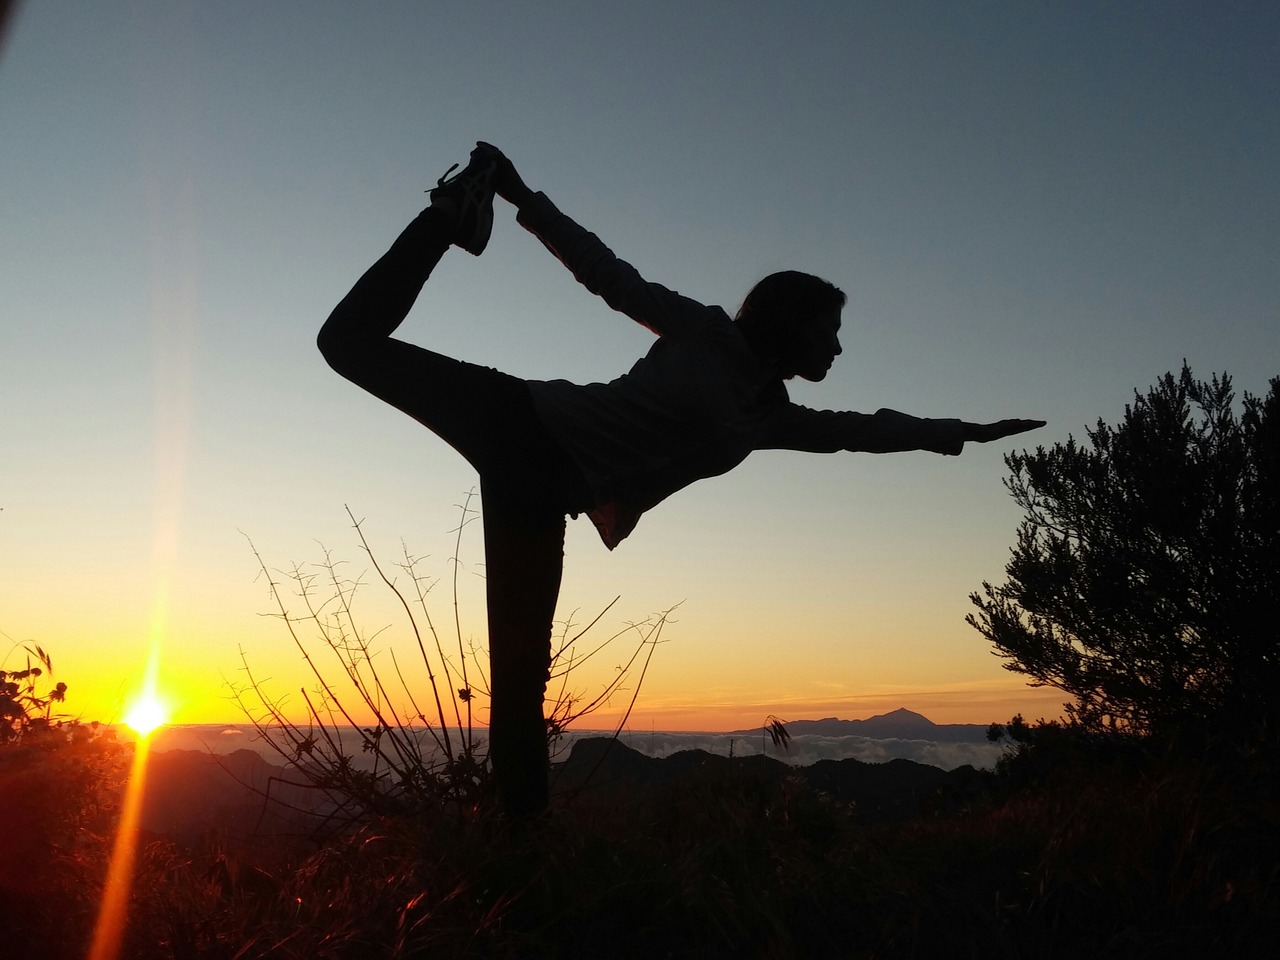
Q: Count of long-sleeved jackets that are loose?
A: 1